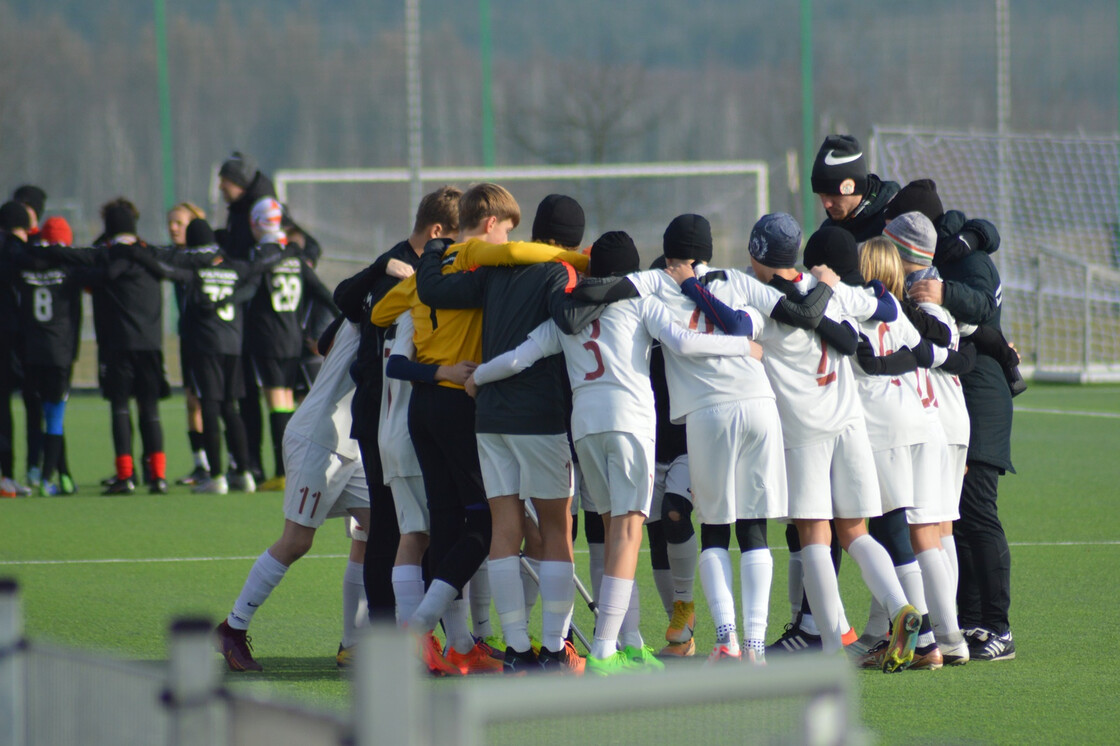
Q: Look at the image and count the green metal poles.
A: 3